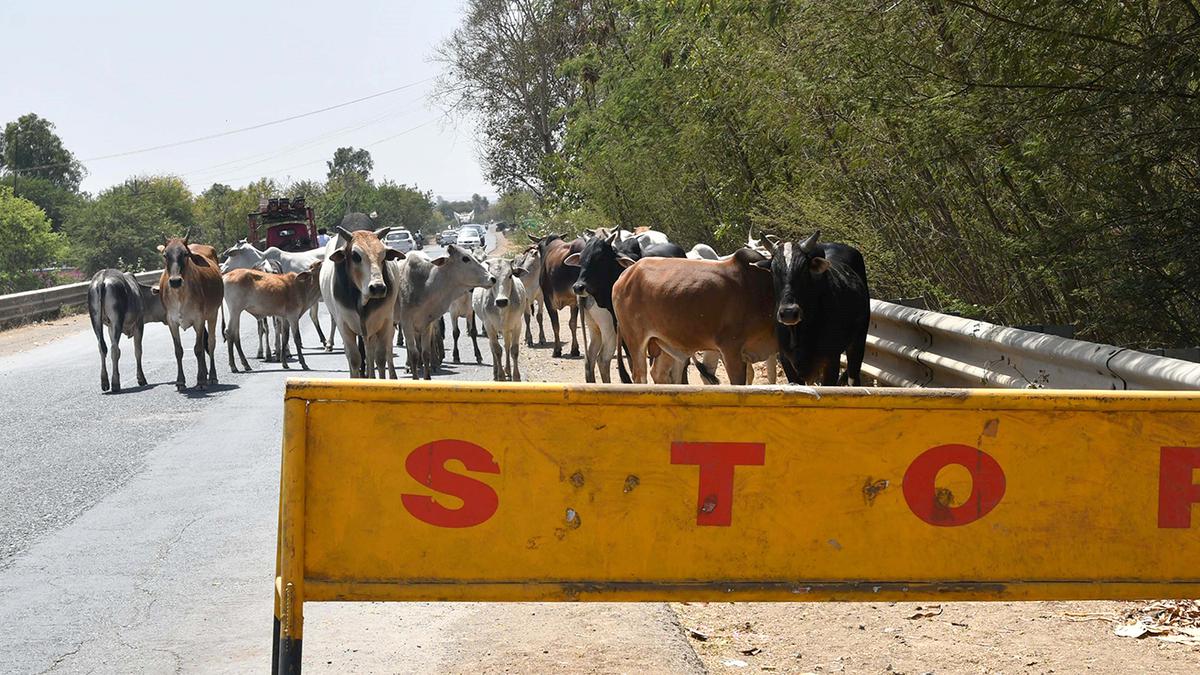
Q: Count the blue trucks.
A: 0